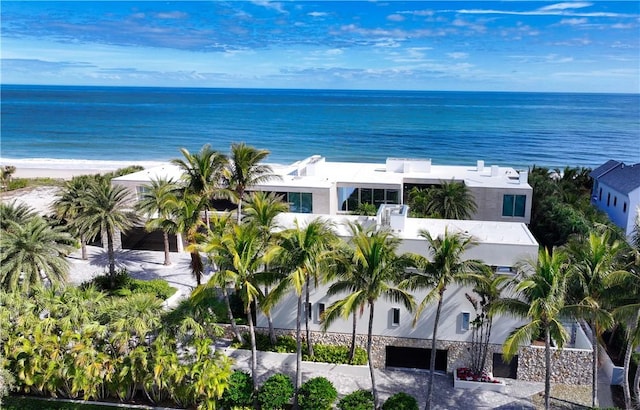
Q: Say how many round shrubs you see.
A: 5